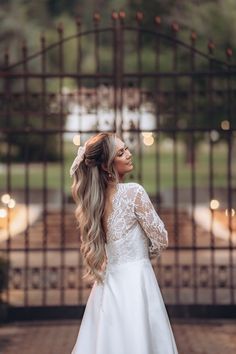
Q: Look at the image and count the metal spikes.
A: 14